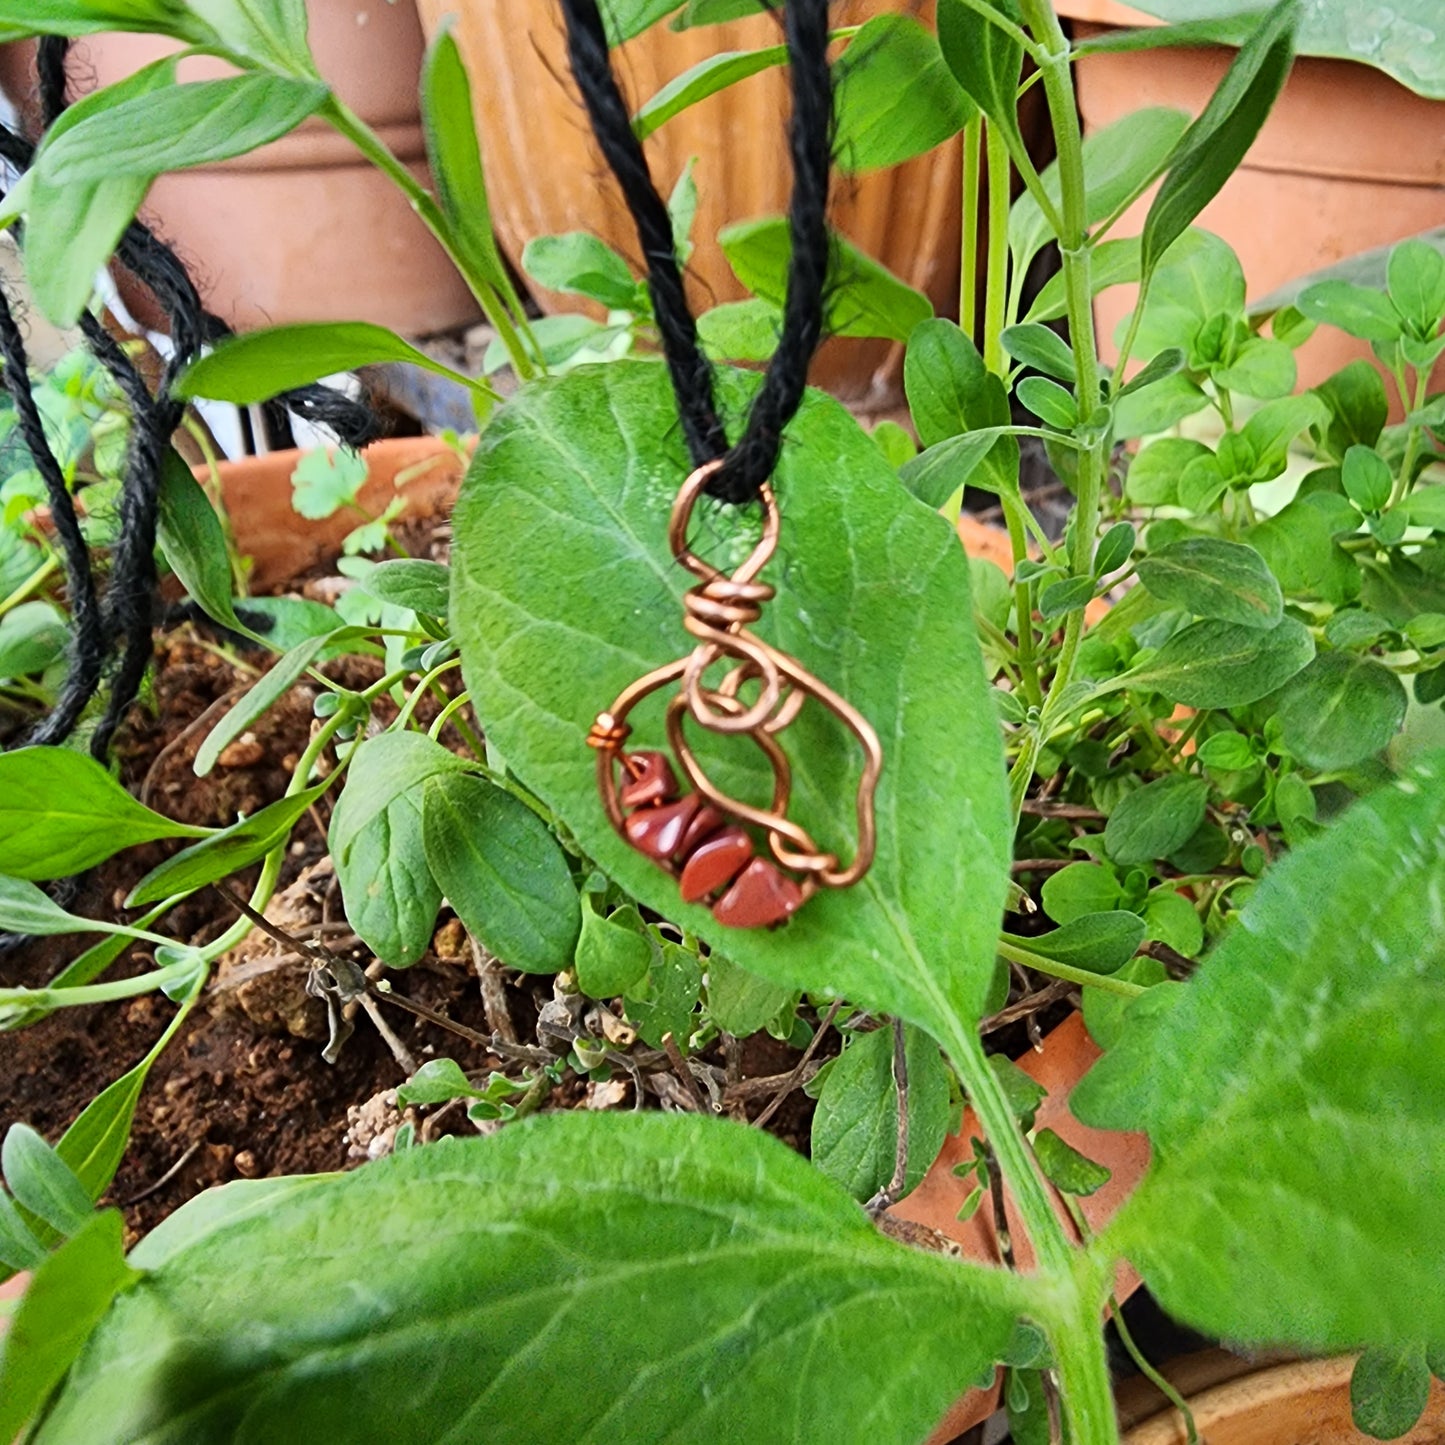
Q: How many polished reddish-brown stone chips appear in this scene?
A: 5